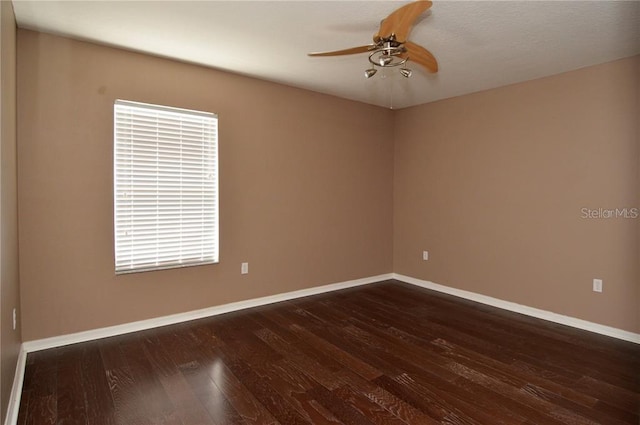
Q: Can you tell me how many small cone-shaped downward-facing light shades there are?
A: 3